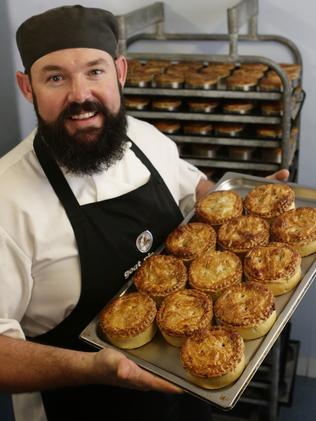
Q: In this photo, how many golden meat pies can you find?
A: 12